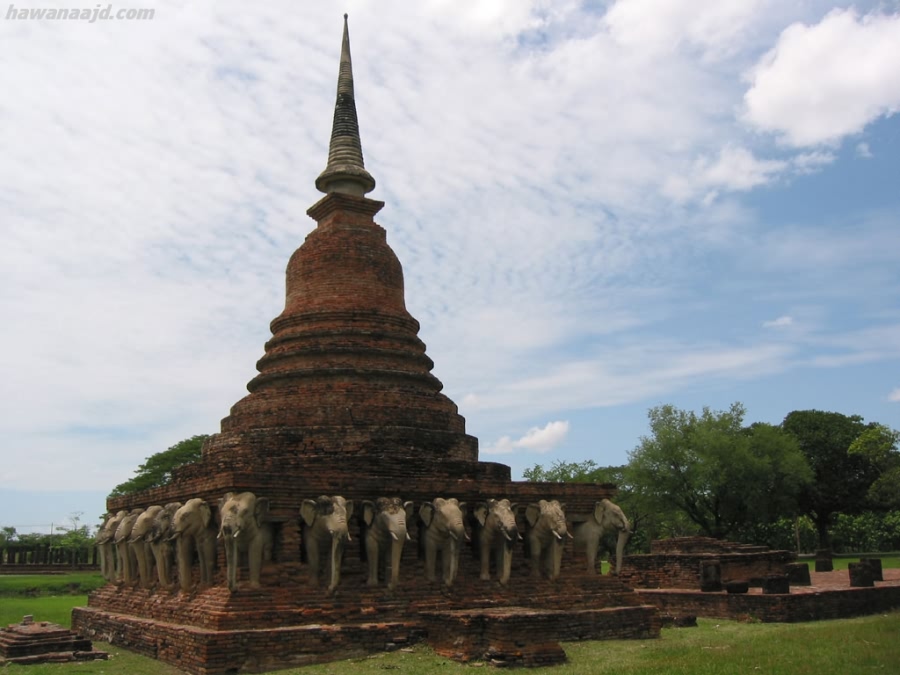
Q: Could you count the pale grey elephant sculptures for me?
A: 13